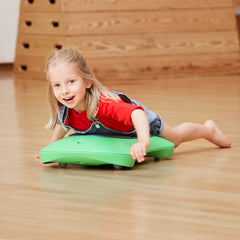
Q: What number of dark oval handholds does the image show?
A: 7